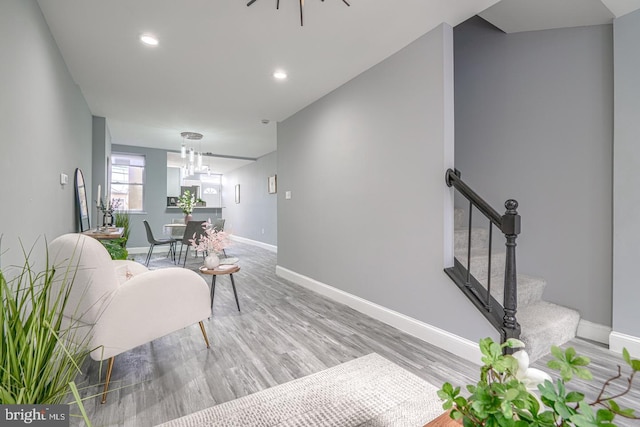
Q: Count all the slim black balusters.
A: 2